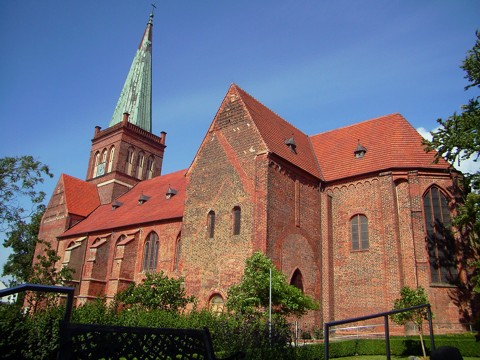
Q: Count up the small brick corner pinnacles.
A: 3